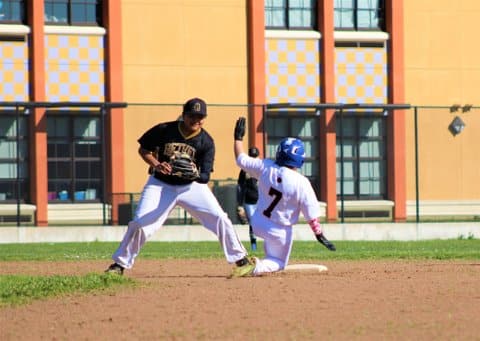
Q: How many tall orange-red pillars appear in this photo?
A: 5